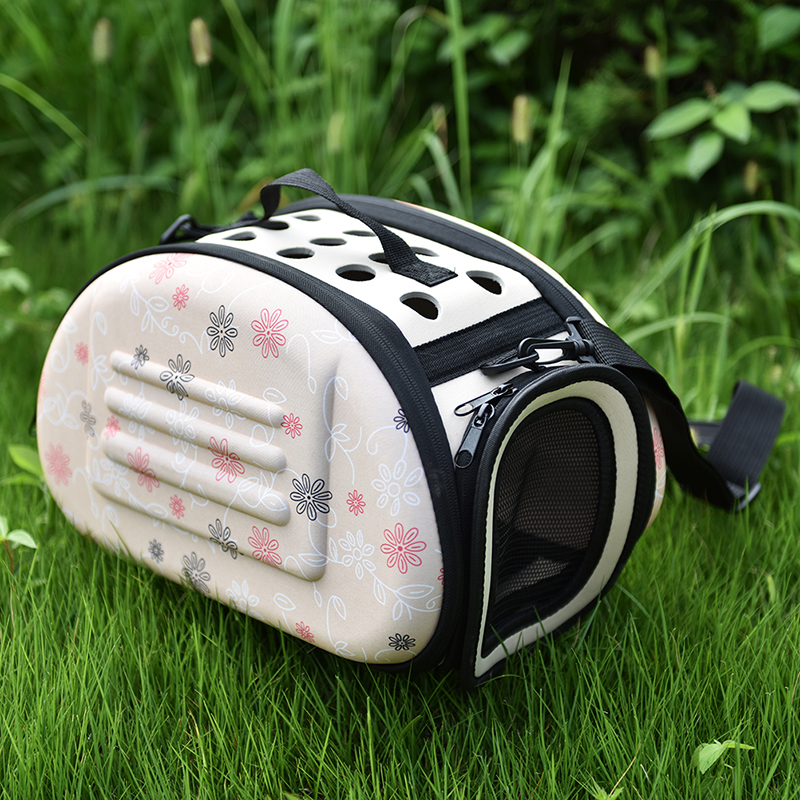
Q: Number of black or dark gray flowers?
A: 10